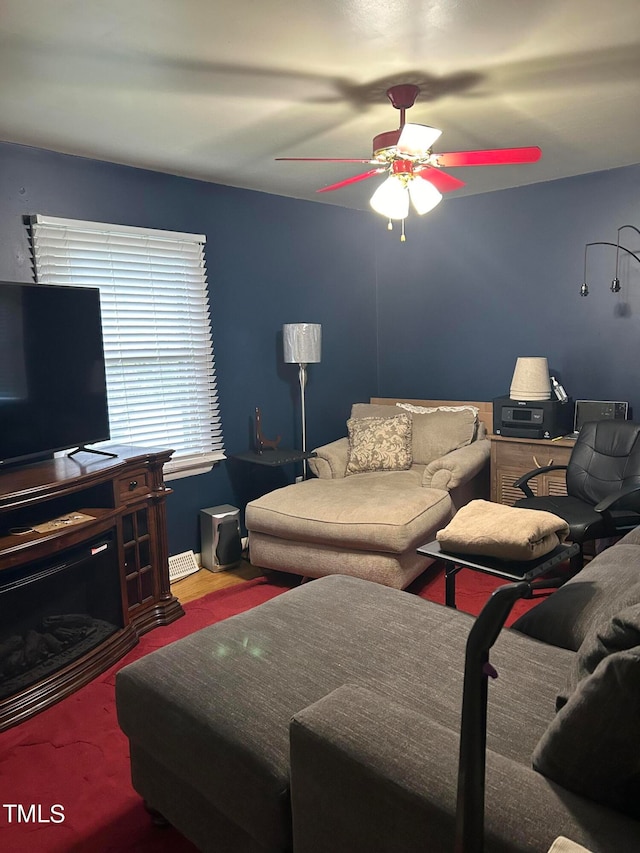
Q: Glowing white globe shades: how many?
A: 2